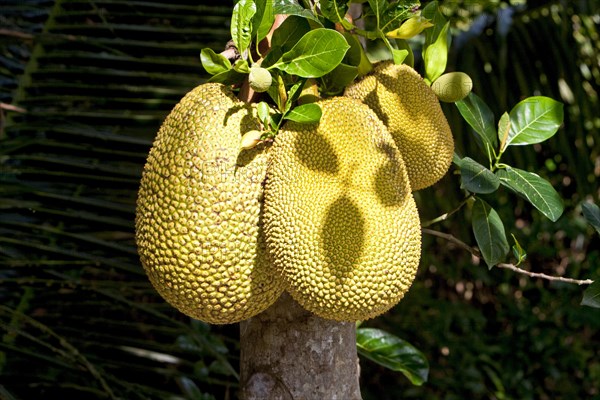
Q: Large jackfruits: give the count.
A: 3